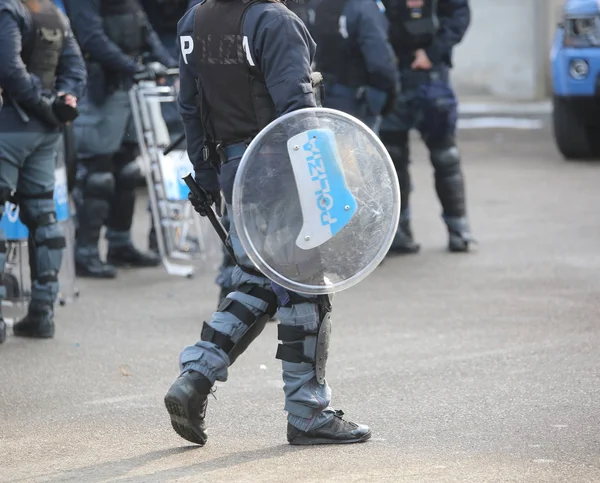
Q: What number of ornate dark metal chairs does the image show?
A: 0